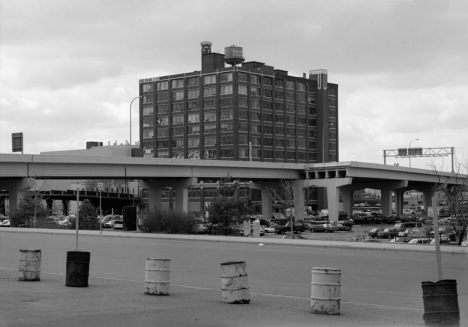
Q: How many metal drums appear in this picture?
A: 6